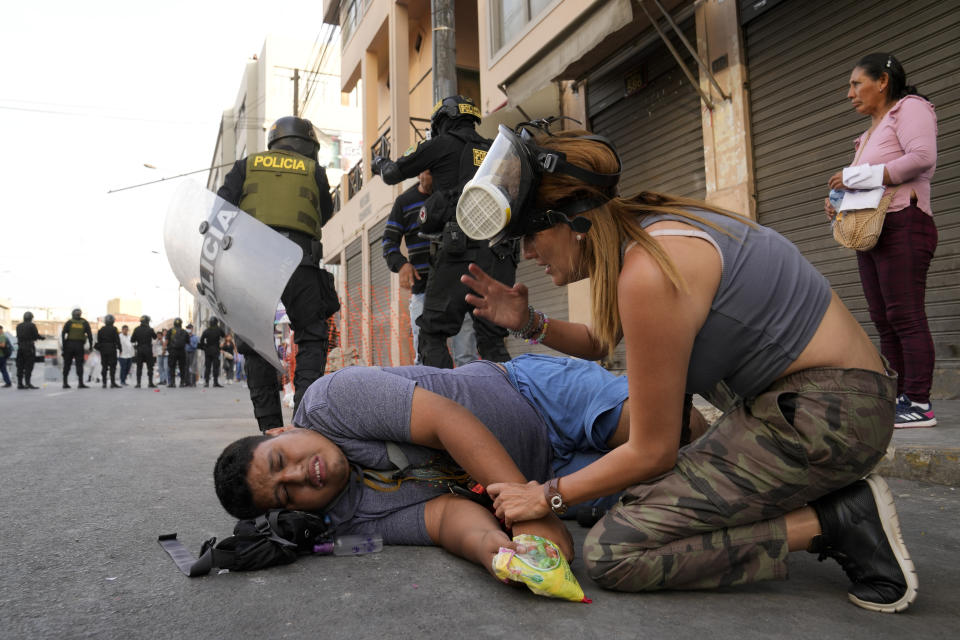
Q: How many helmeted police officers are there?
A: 8